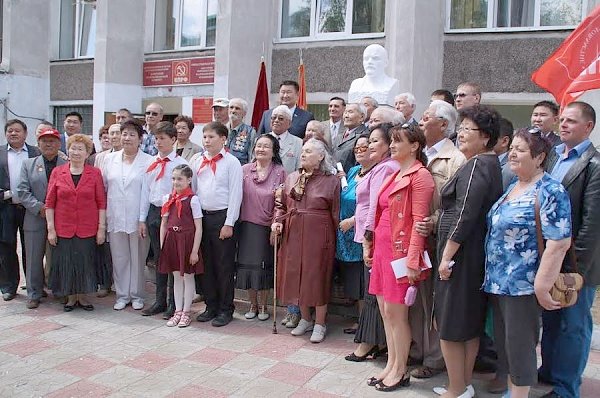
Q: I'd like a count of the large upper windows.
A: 4